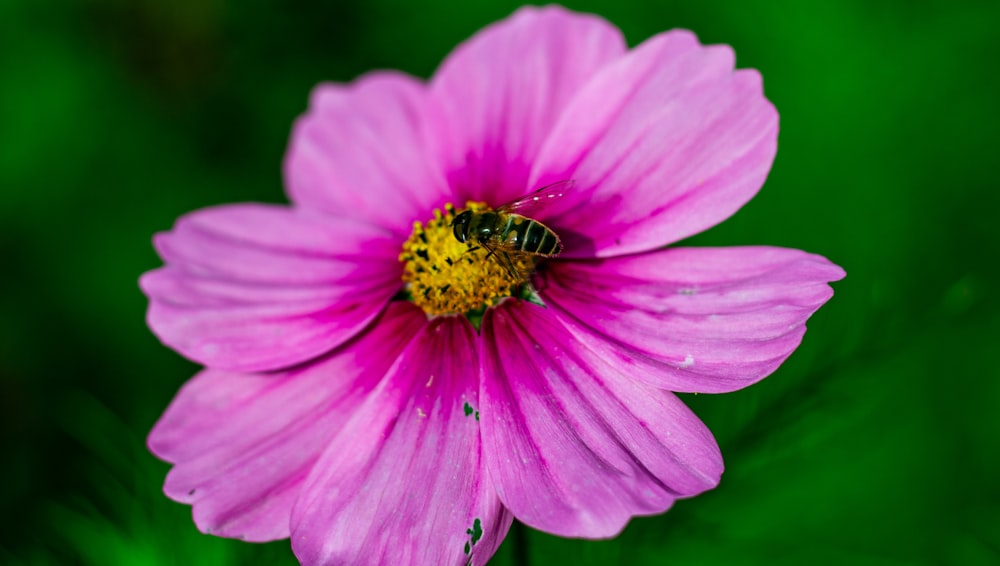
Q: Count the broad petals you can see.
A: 8